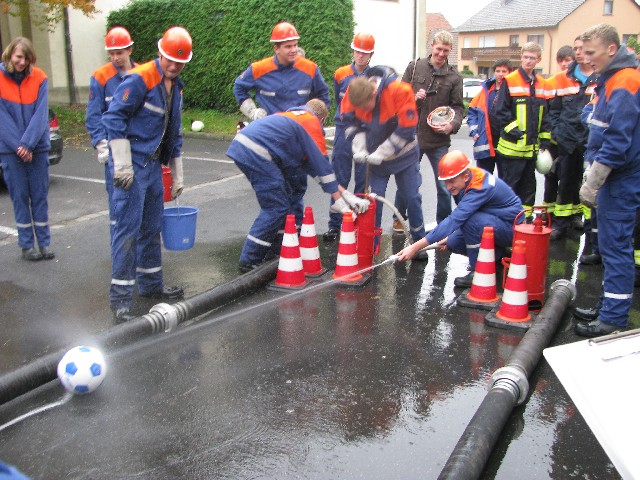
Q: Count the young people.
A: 14